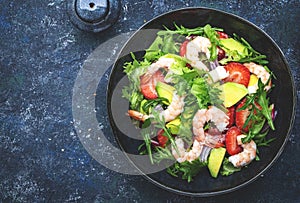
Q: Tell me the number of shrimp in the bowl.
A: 7